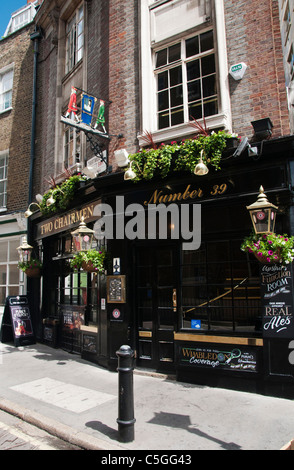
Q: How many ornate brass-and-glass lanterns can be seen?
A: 3